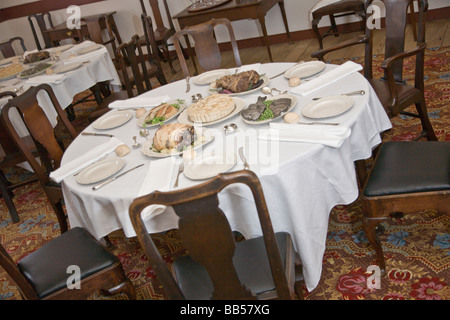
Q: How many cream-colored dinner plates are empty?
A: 6